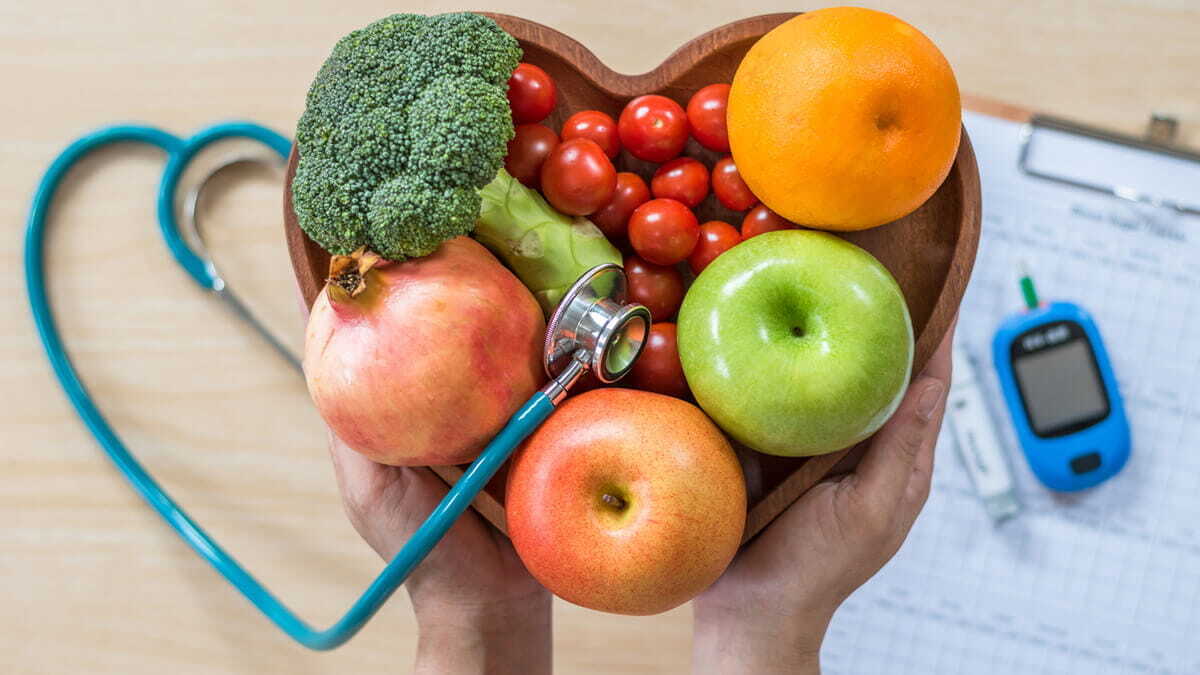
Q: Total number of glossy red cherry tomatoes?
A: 14